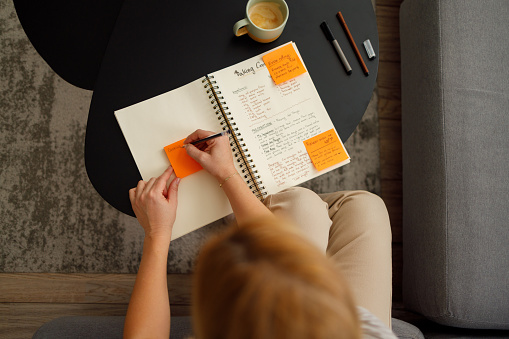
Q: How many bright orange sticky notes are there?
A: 3